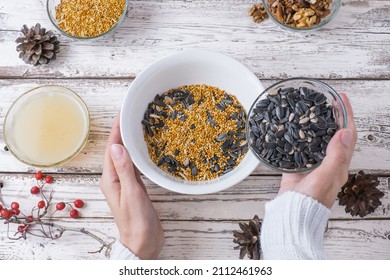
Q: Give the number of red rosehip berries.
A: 14